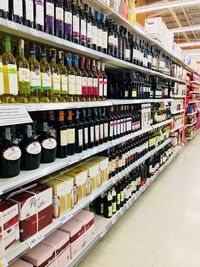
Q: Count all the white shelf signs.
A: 1